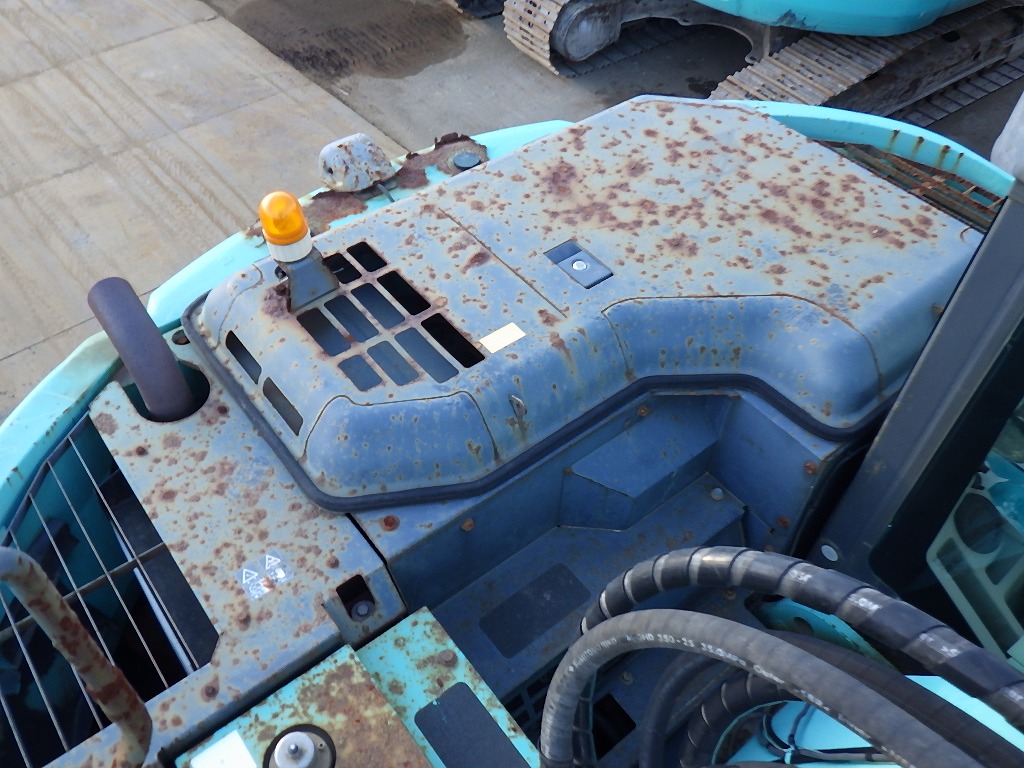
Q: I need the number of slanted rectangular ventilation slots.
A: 12